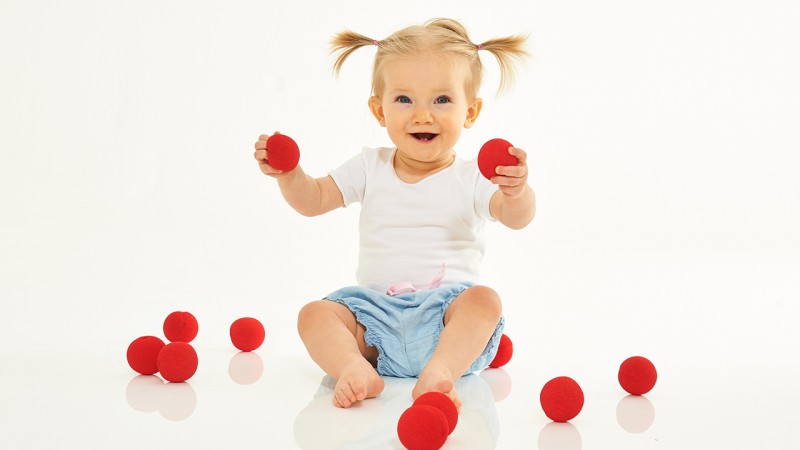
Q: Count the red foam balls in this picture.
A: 11